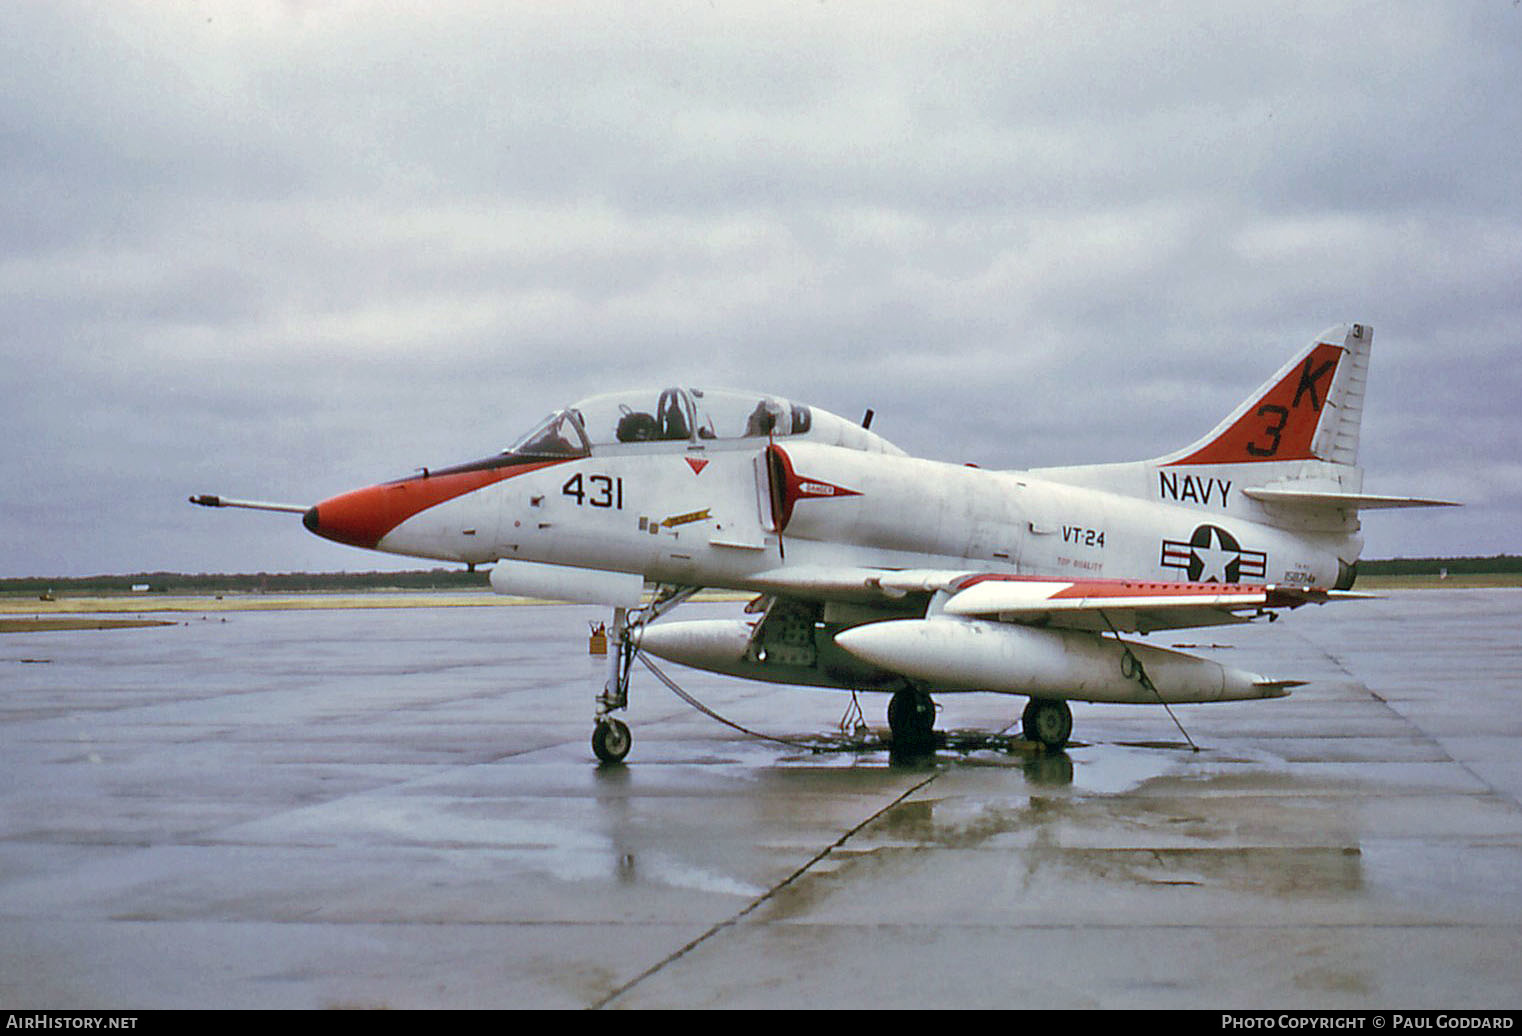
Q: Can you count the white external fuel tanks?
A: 2